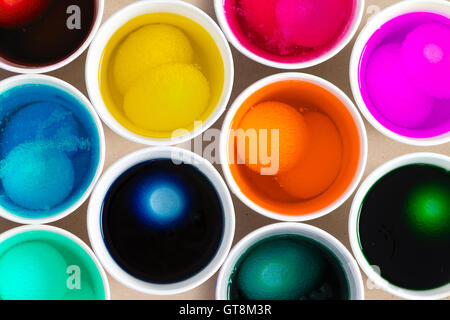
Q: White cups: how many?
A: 10